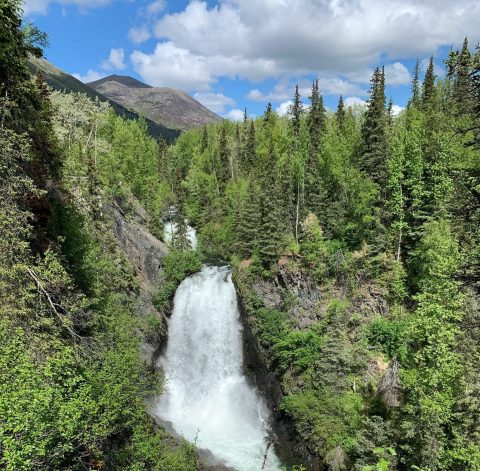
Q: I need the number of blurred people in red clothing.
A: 0